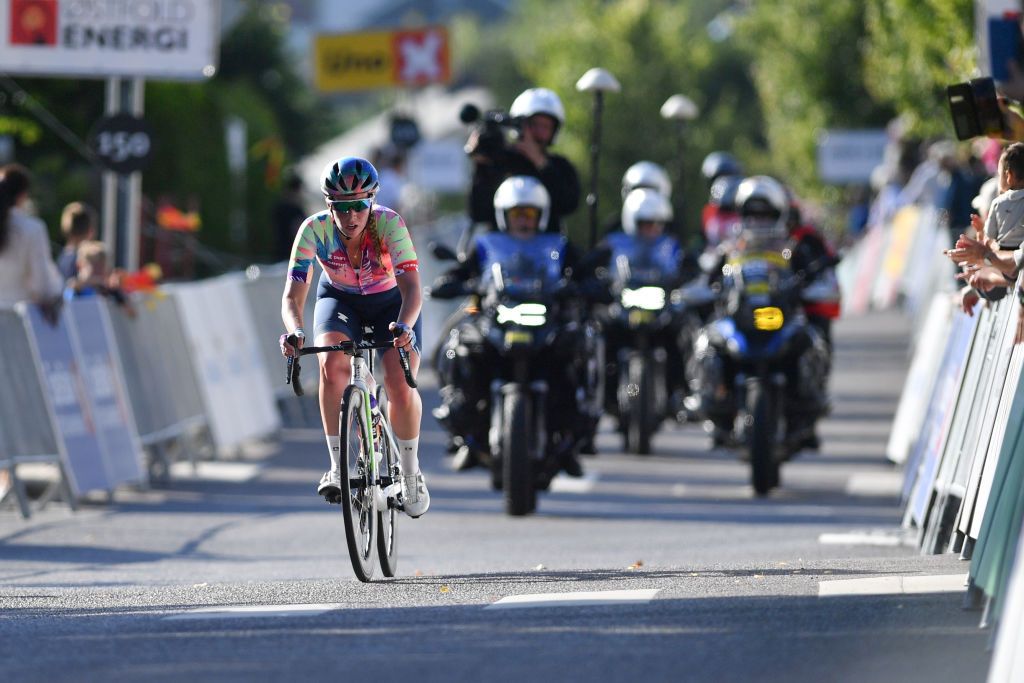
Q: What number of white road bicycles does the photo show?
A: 1